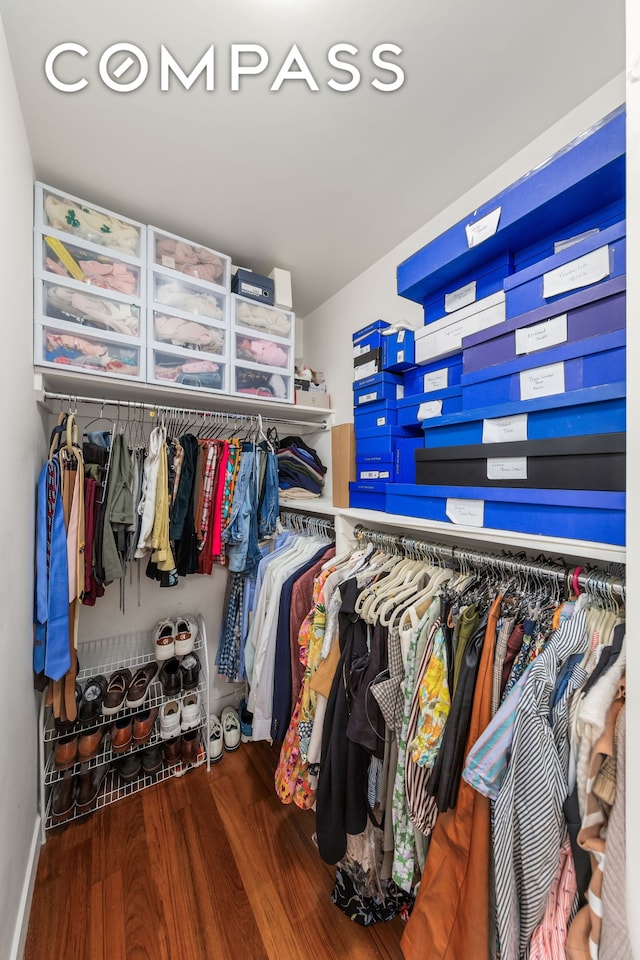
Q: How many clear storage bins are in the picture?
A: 11